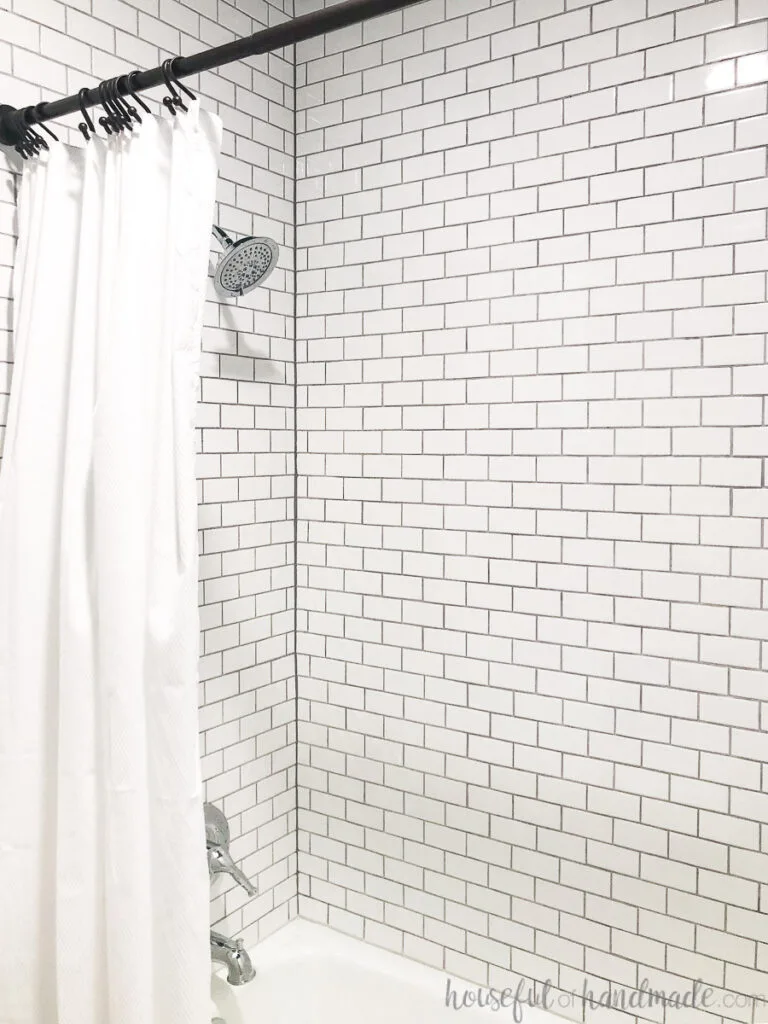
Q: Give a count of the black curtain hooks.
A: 12